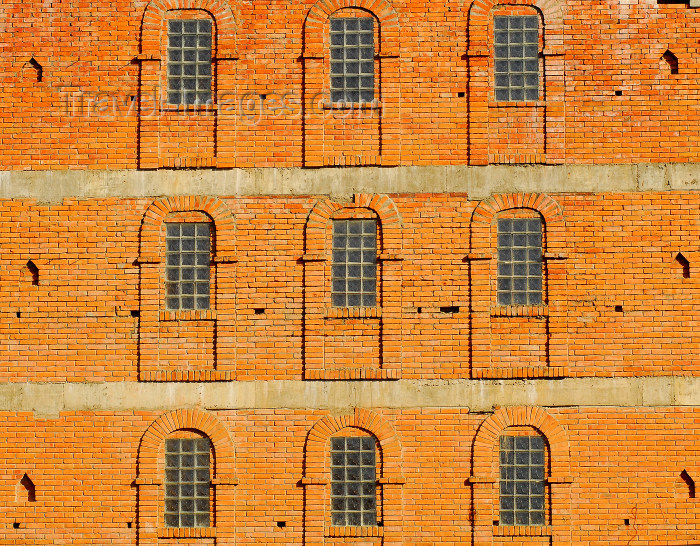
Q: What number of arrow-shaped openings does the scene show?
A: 6